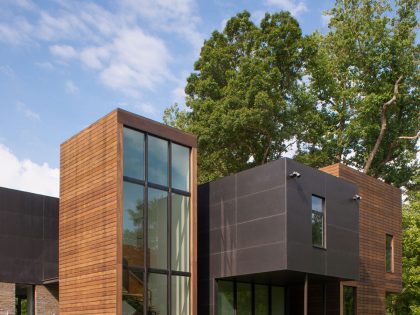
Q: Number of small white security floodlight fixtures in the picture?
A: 2